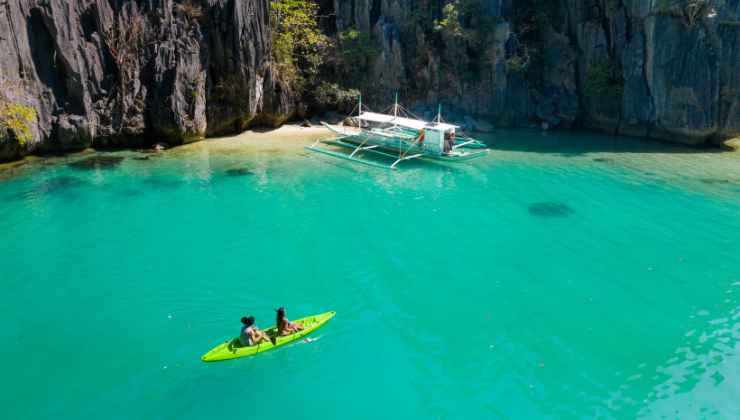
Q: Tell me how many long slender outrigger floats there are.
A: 2